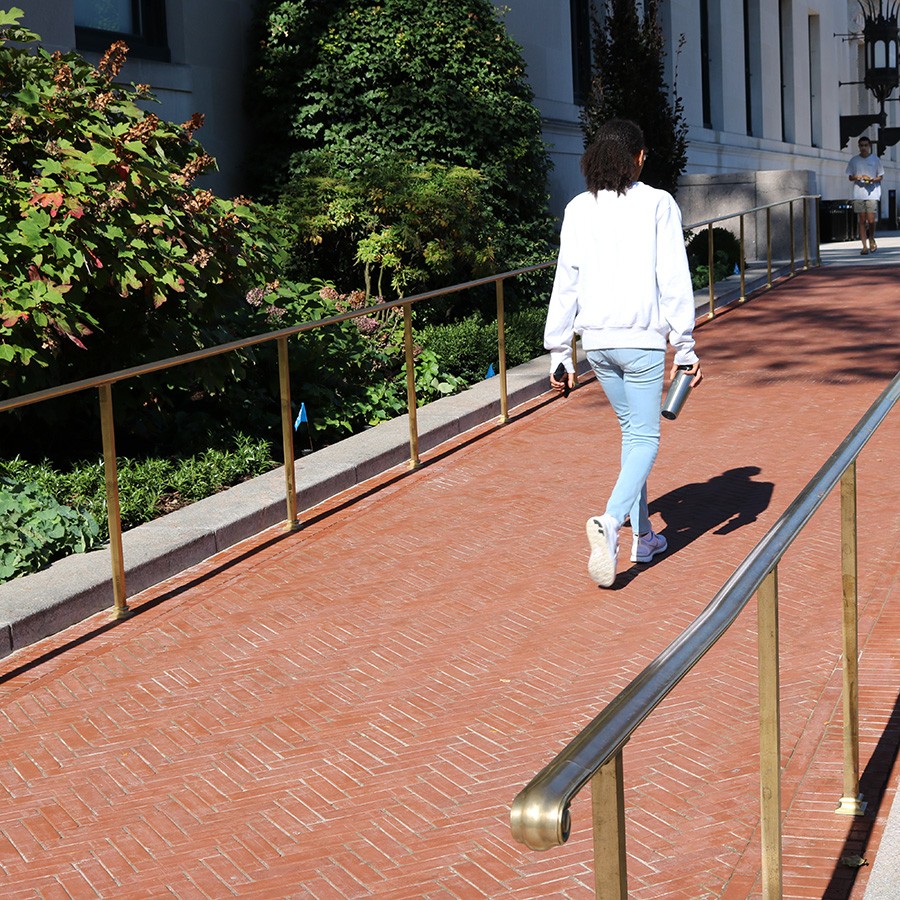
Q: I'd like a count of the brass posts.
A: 14